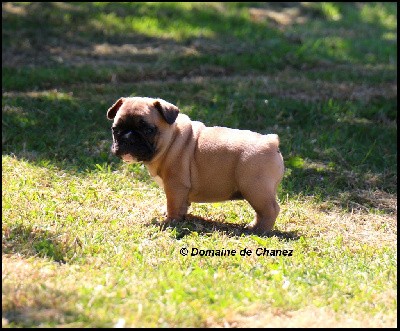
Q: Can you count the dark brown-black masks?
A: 1